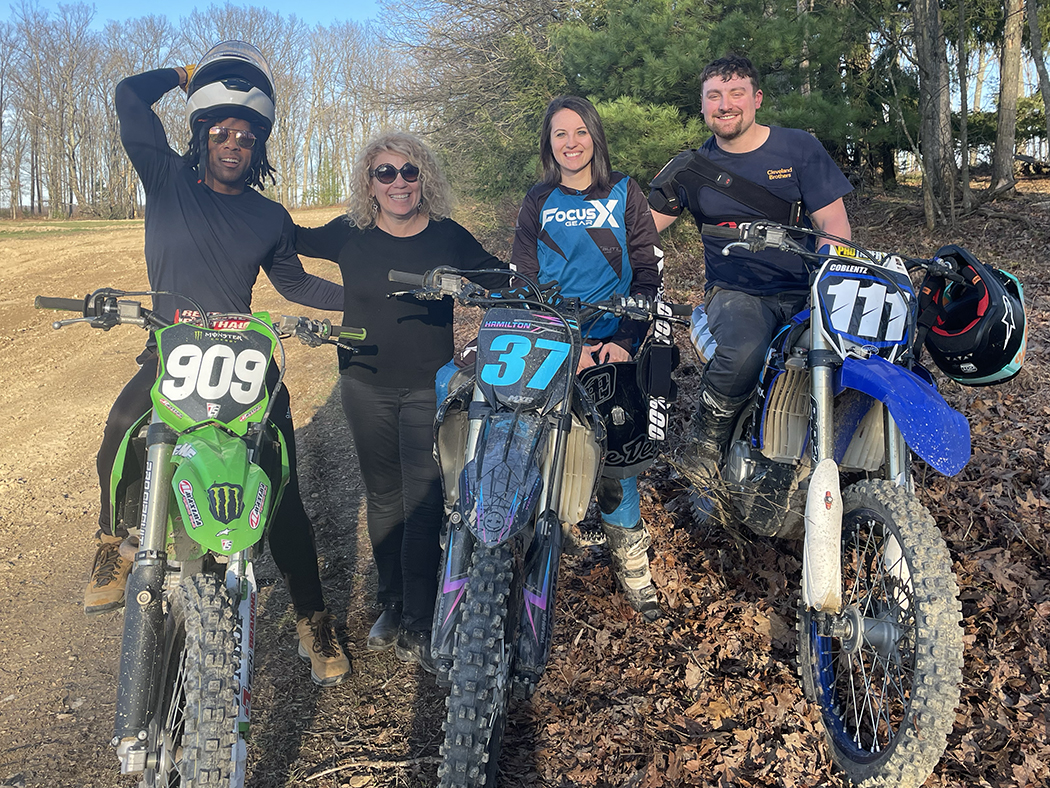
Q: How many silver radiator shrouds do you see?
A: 4